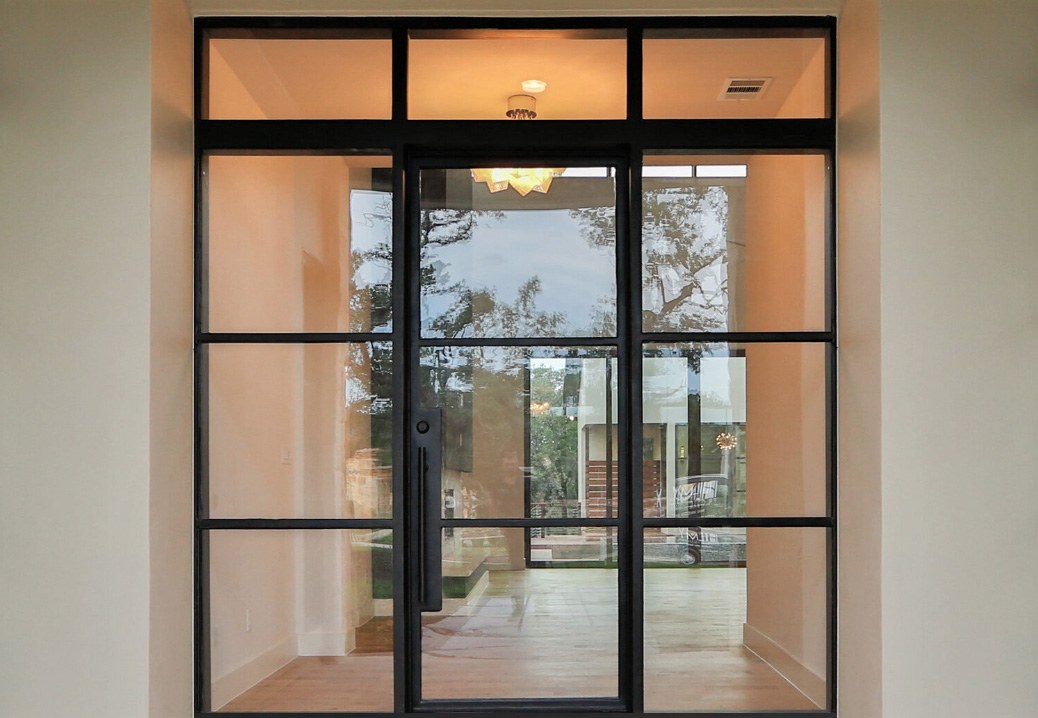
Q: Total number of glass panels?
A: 12